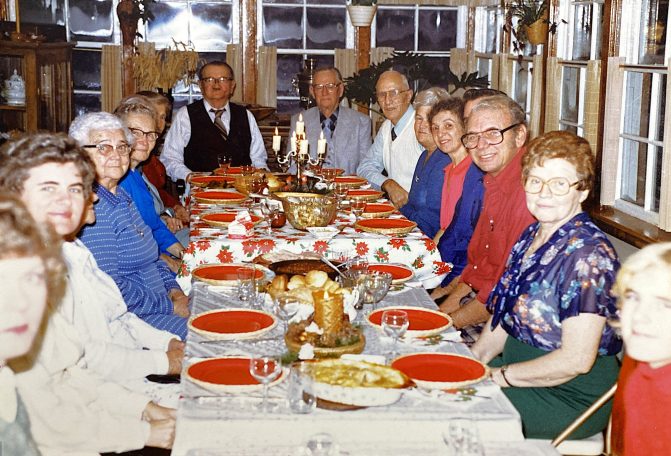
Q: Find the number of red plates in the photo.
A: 15